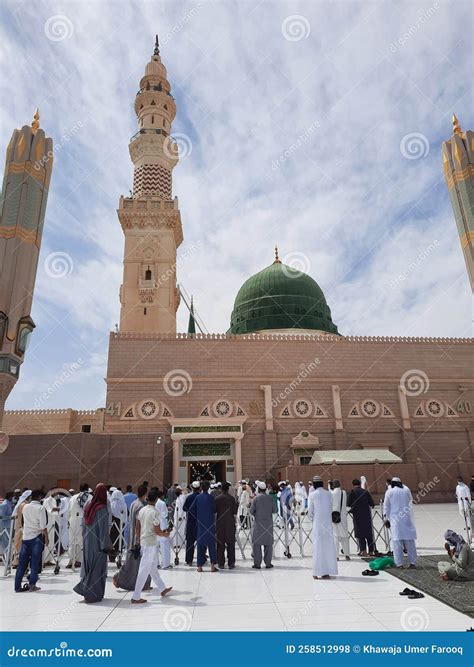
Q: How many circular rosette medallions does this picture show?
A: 5